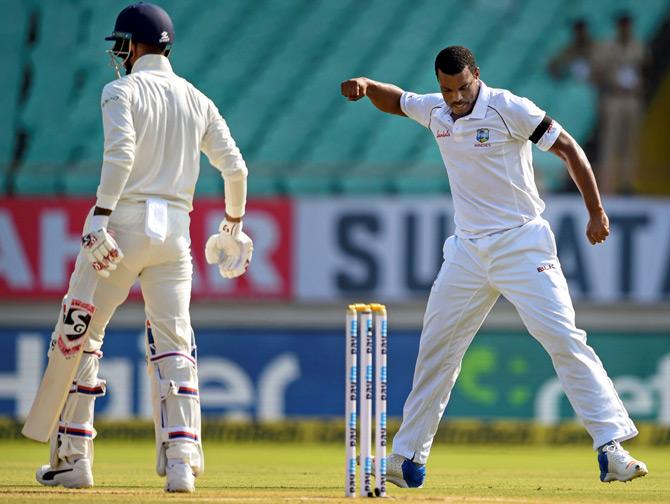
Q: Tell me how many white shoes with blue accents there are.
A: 2